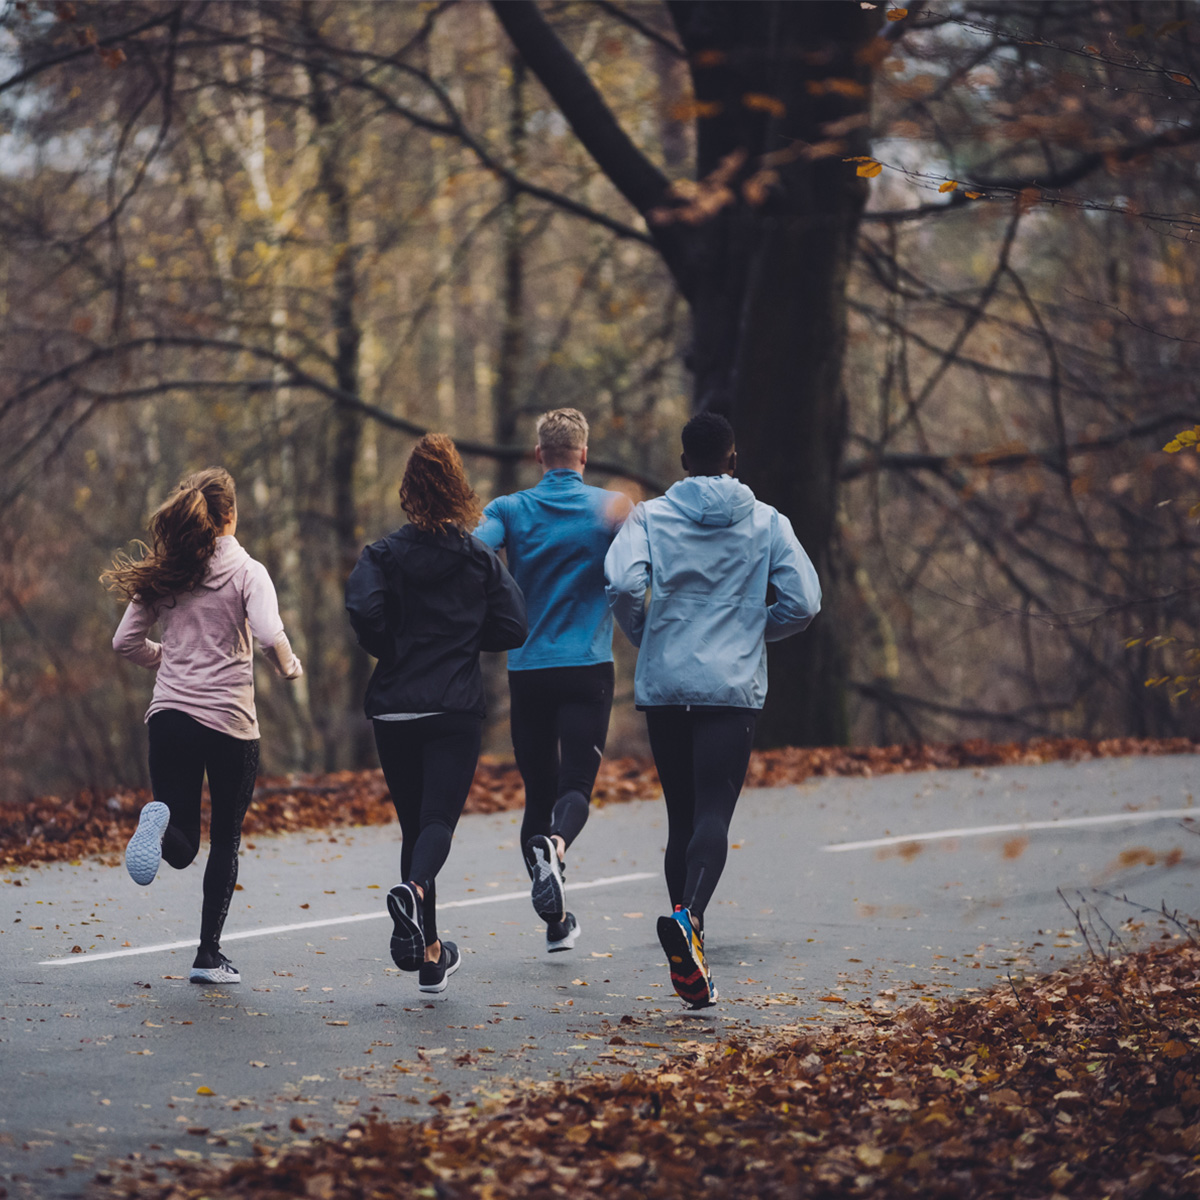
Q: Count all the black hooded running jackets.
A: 1